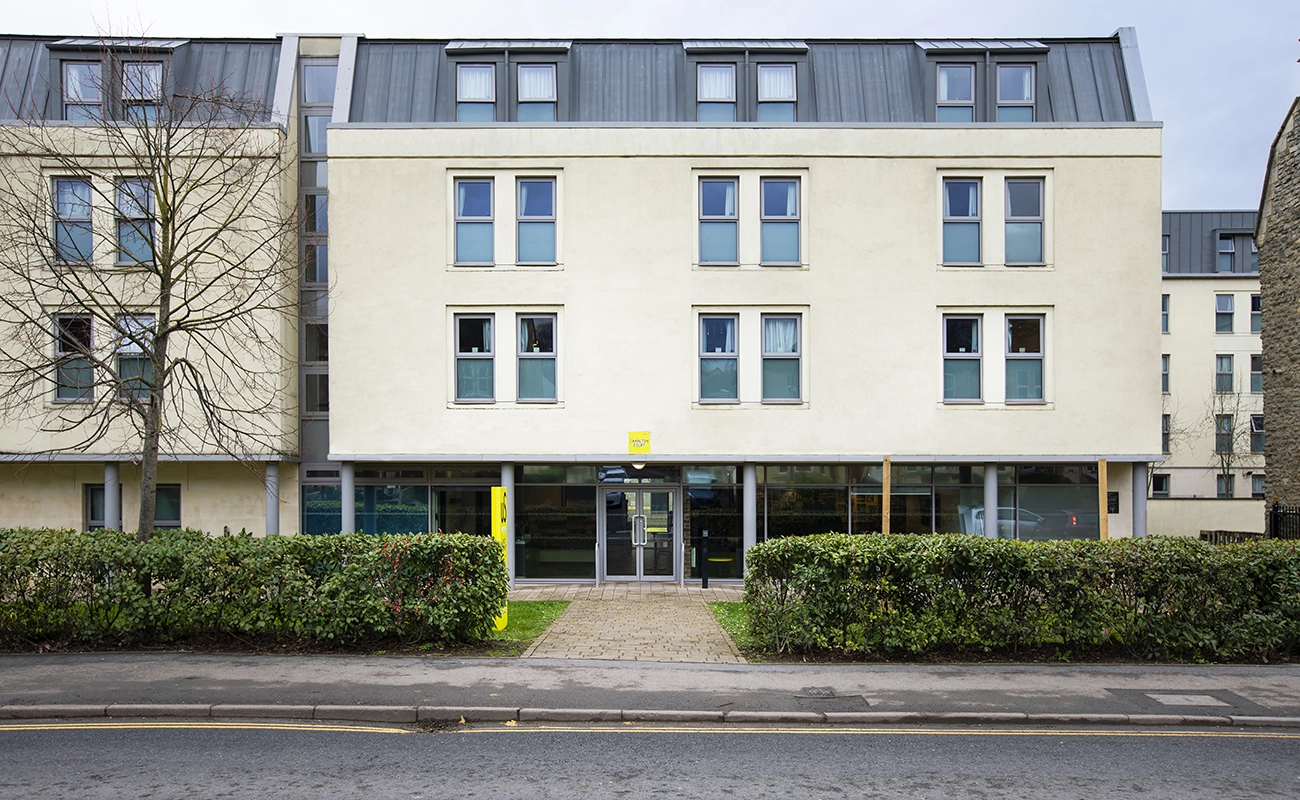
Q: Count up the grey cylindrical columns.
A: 7